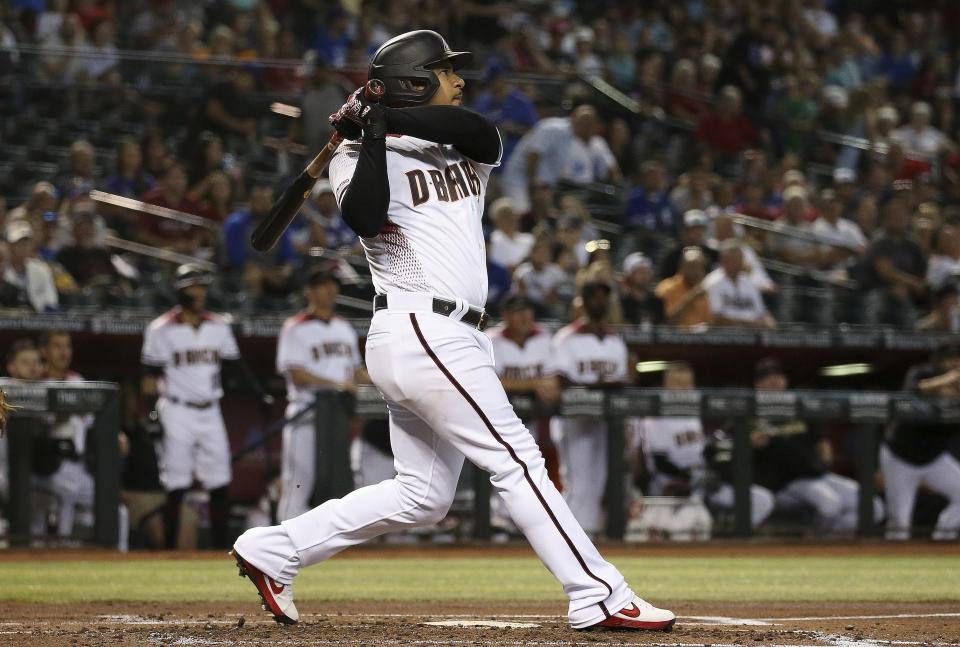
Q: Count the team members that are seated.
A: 2